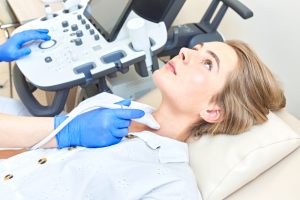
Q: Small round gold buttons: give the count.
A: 4